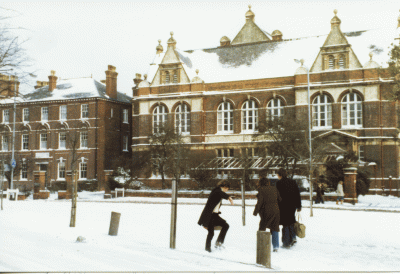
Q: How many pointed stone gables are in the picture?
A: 3